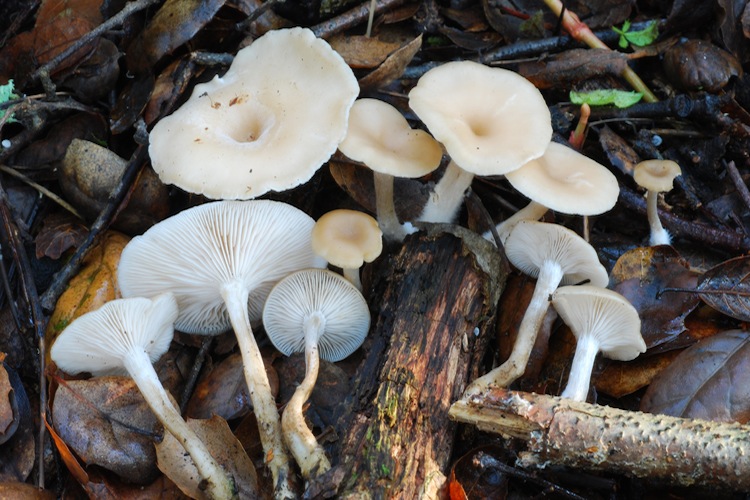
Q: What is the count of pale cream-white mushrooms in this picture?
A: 11